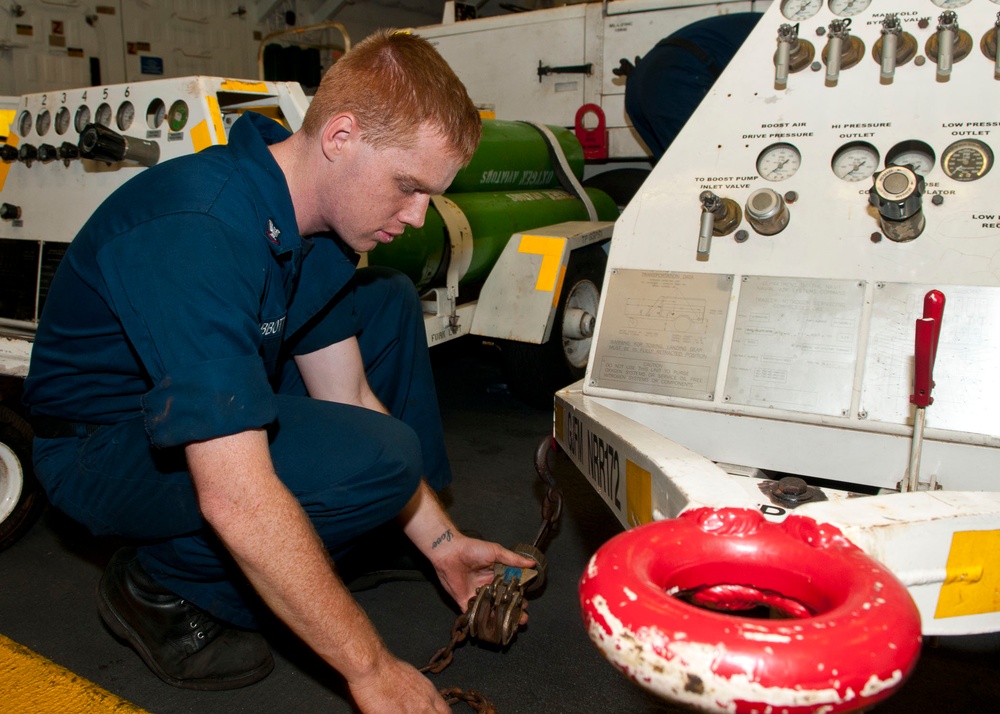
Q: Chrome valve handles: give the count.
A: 6